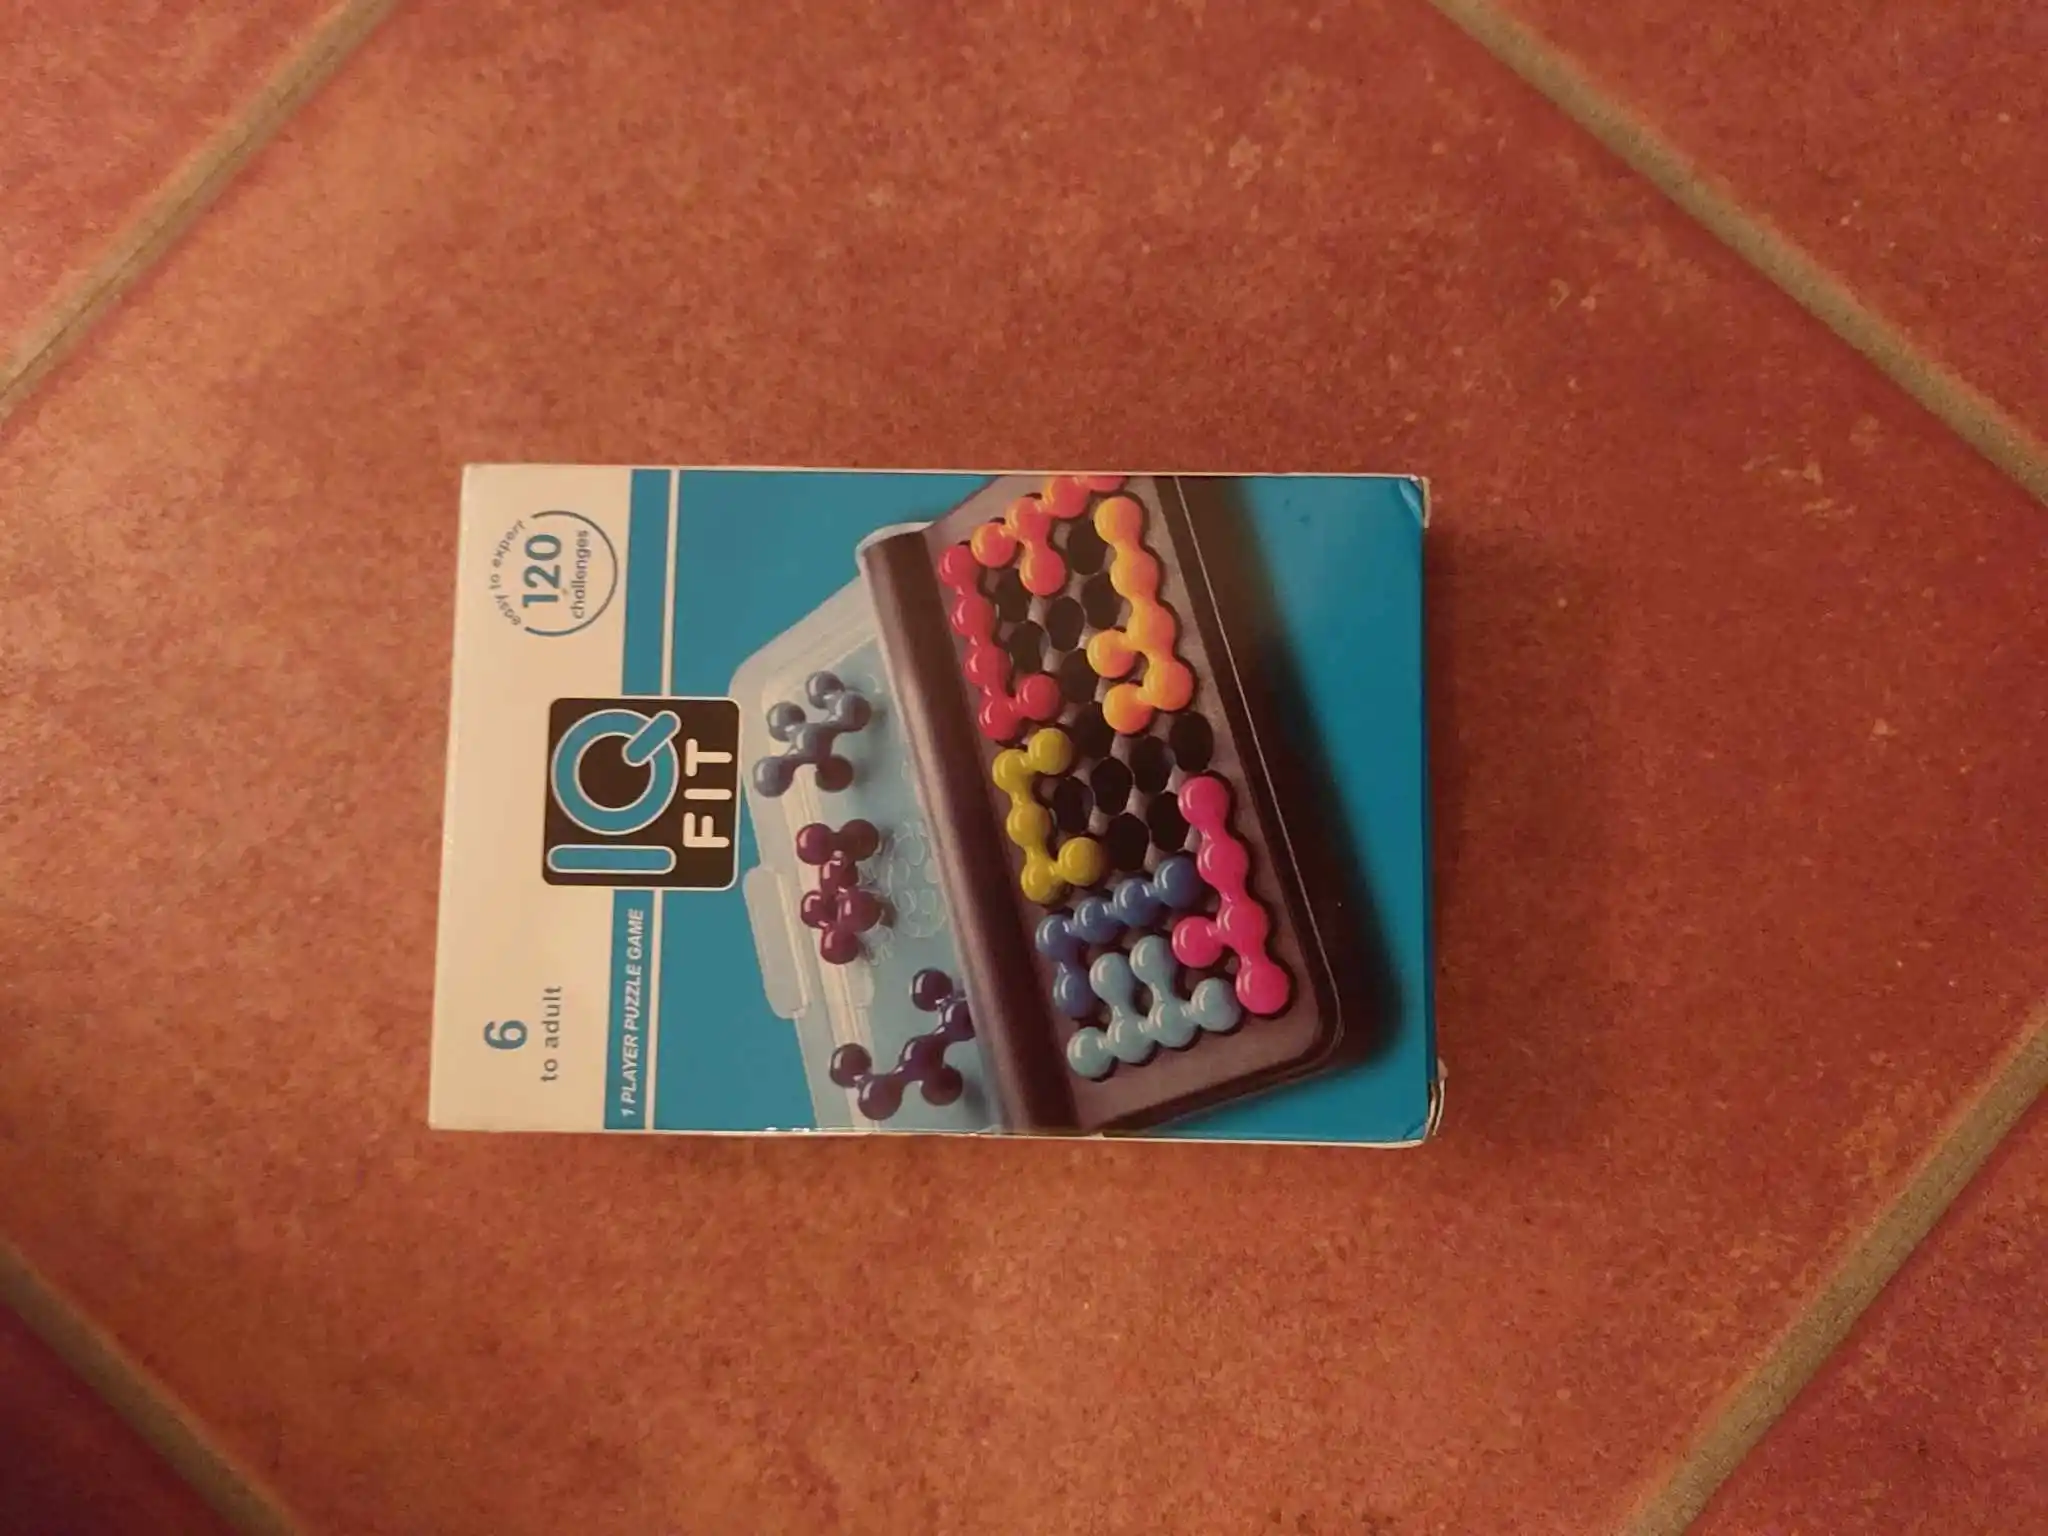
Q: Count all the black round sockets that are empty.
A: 13